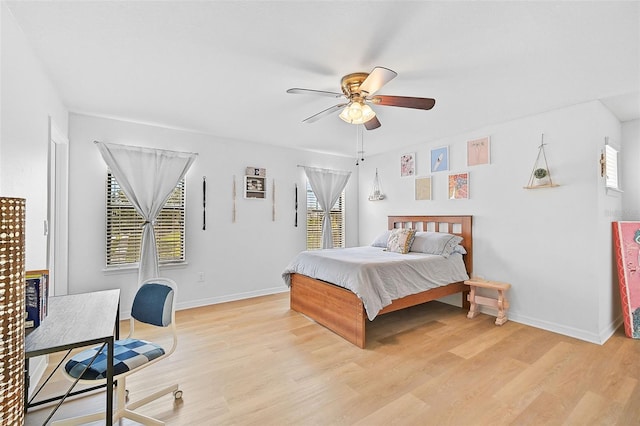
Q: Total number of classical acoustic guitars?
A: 0